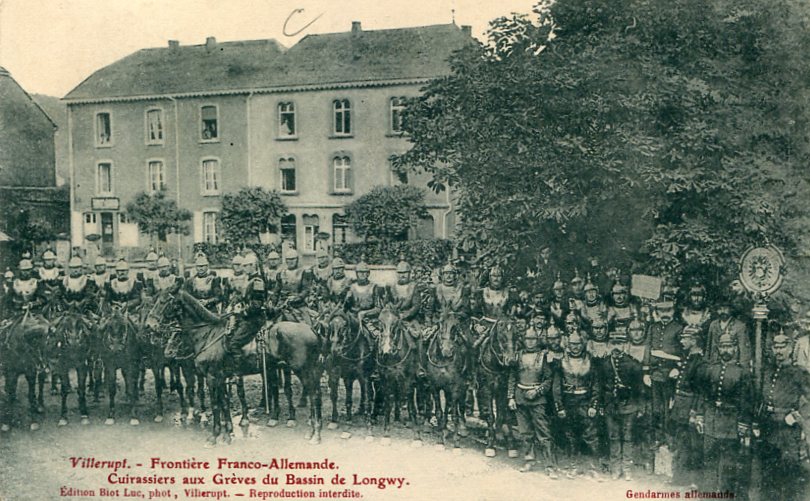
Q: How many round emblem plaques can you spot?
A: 1